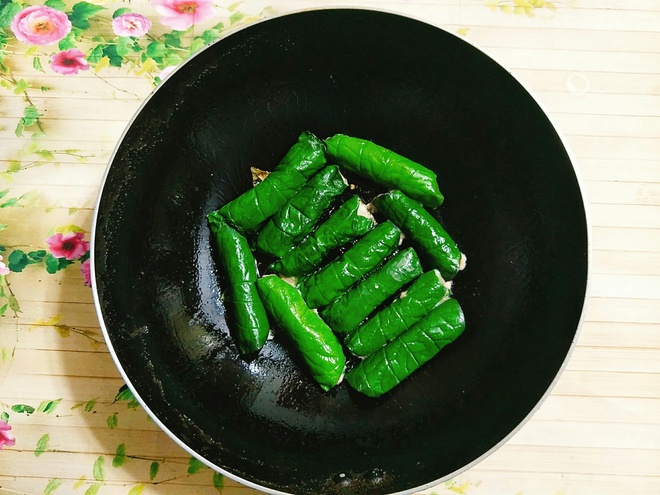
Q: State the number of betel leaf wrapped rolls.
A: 11